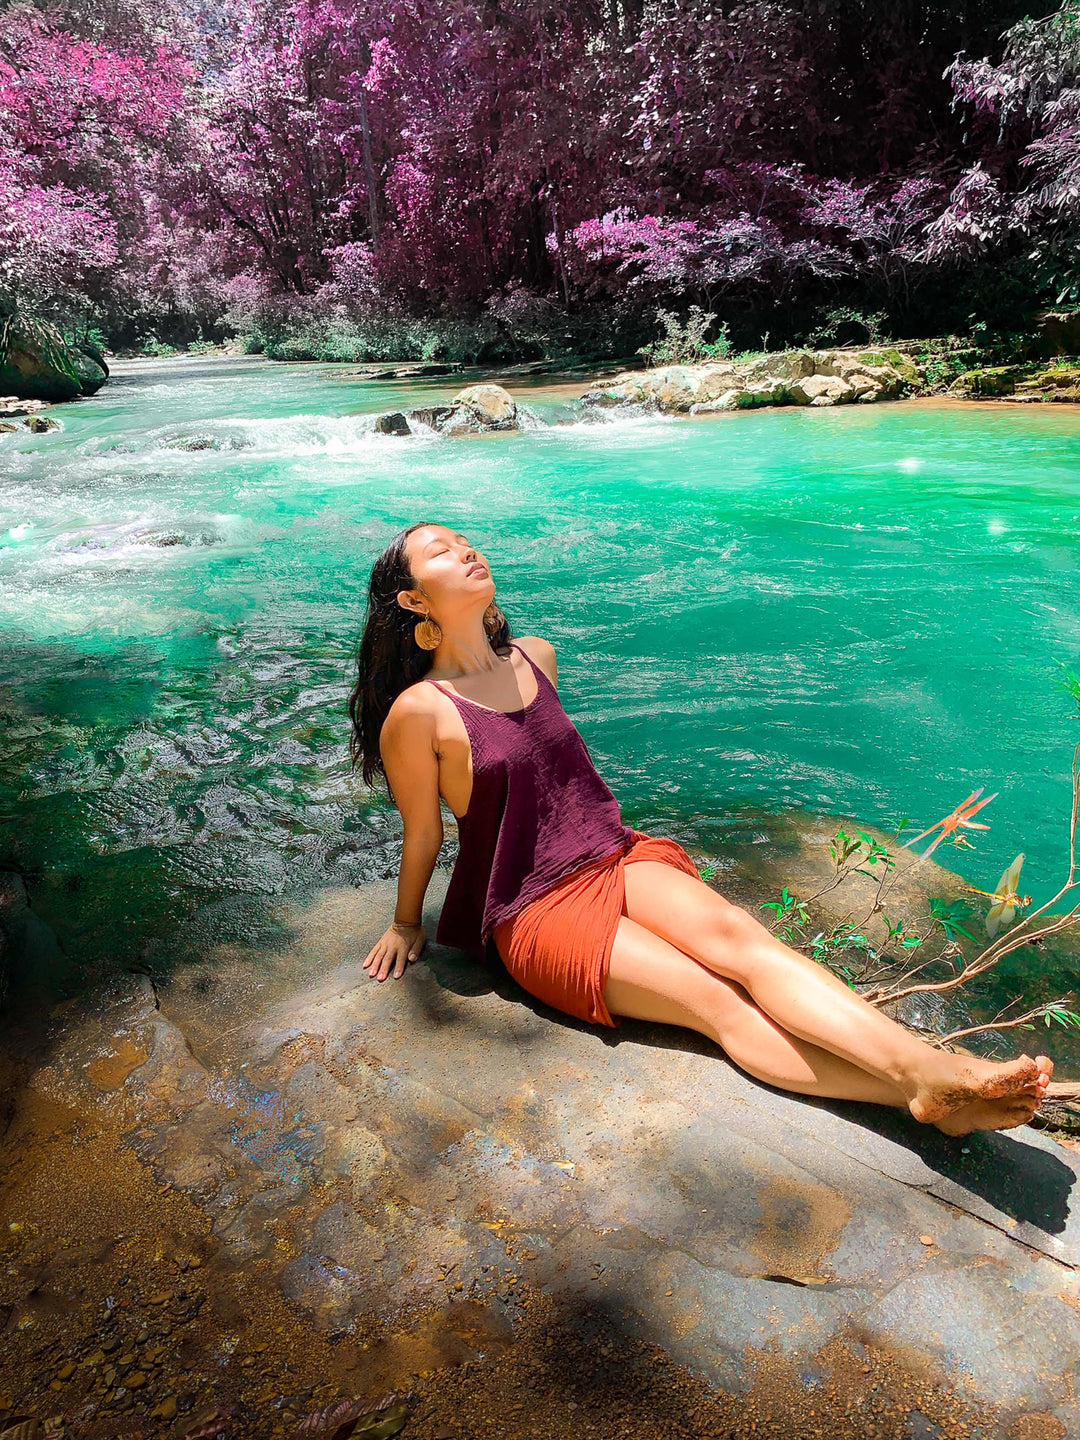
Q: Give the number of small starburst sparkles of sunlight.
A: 2